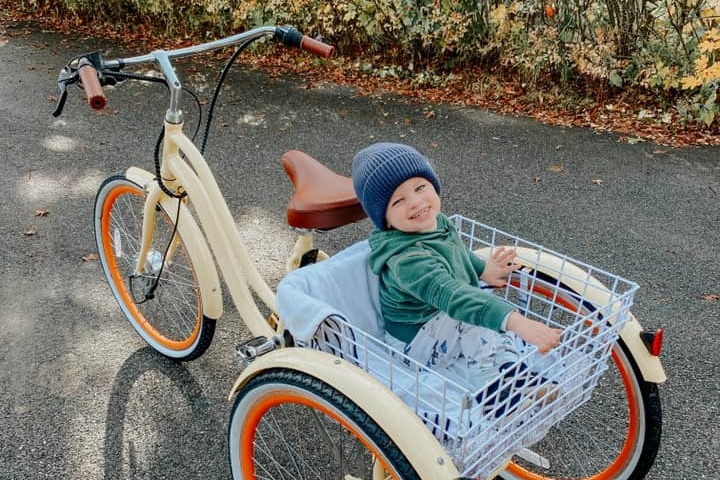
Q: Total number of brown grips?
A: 2